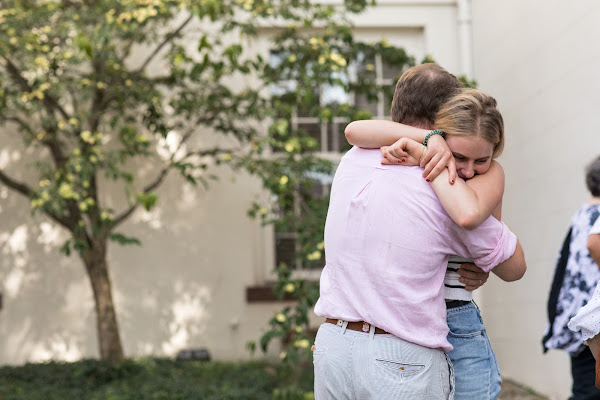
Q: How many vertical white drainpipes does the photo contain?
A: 1